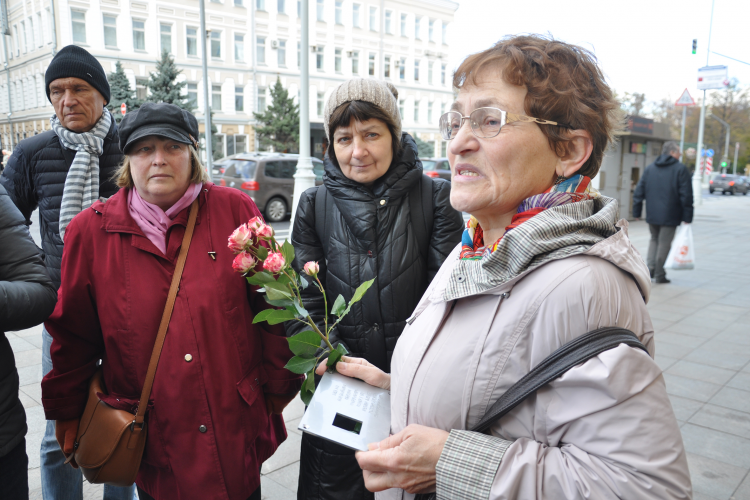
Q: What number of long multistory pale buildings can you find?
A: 1